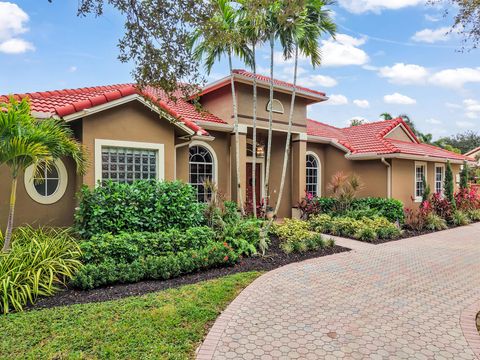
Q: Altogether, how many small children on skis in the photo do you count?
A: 0